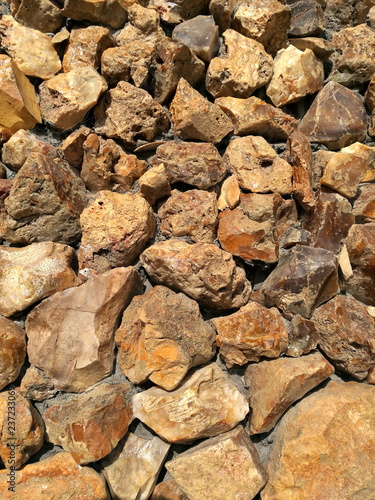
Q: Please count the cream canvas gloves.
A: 0